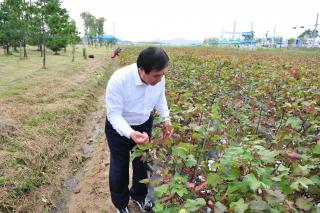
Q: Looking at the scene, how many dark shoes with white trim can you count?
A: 2